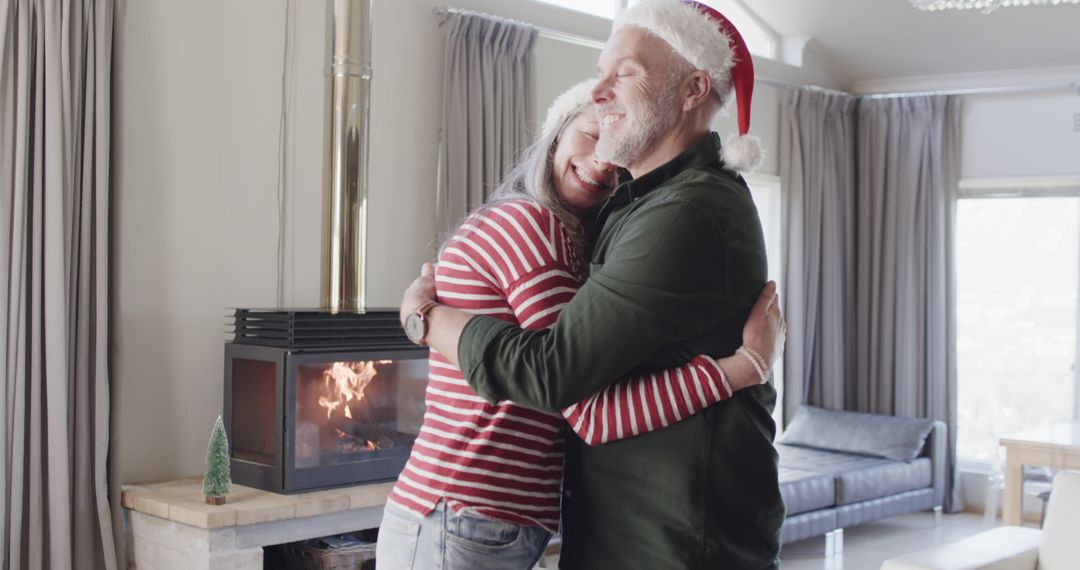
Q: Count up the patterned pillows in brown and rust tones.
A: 0